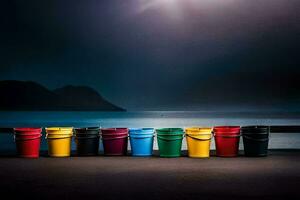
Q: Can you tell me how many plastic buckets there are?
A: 9